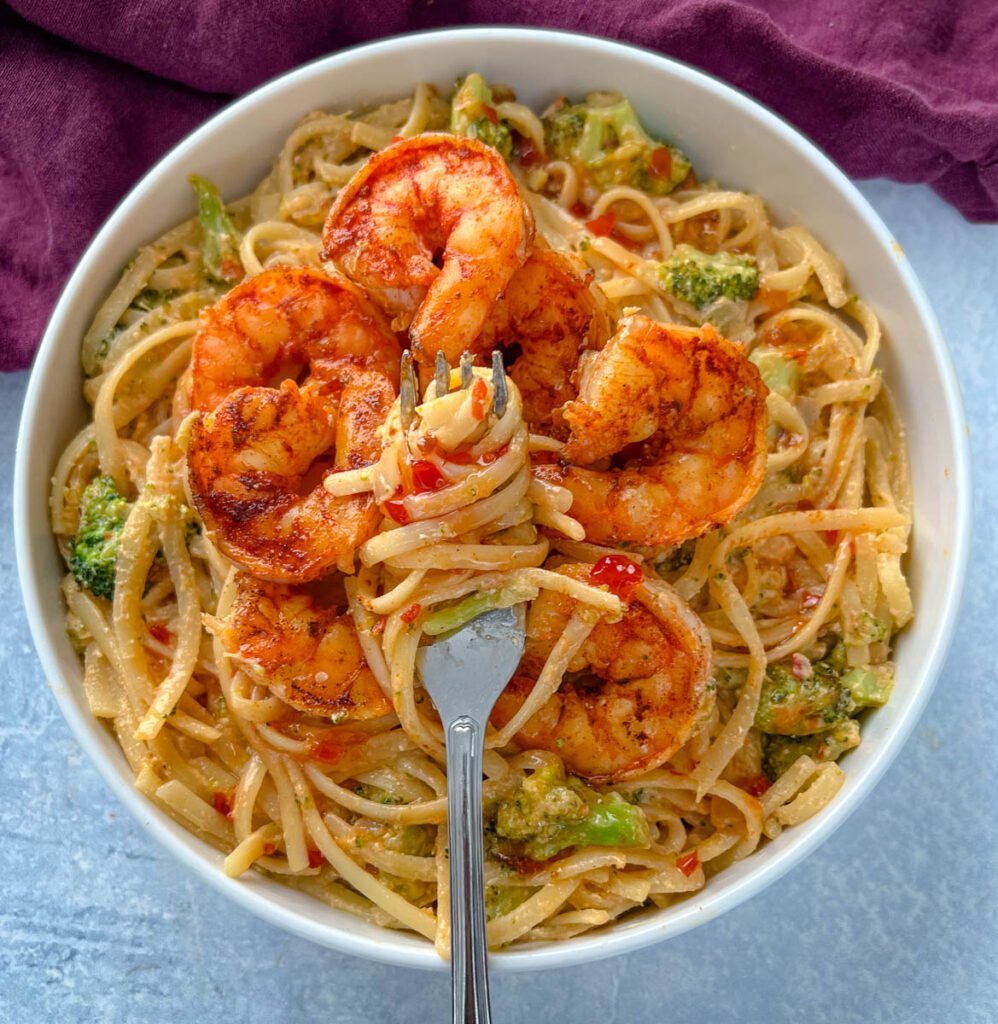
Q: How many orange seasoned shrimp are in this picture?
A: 7